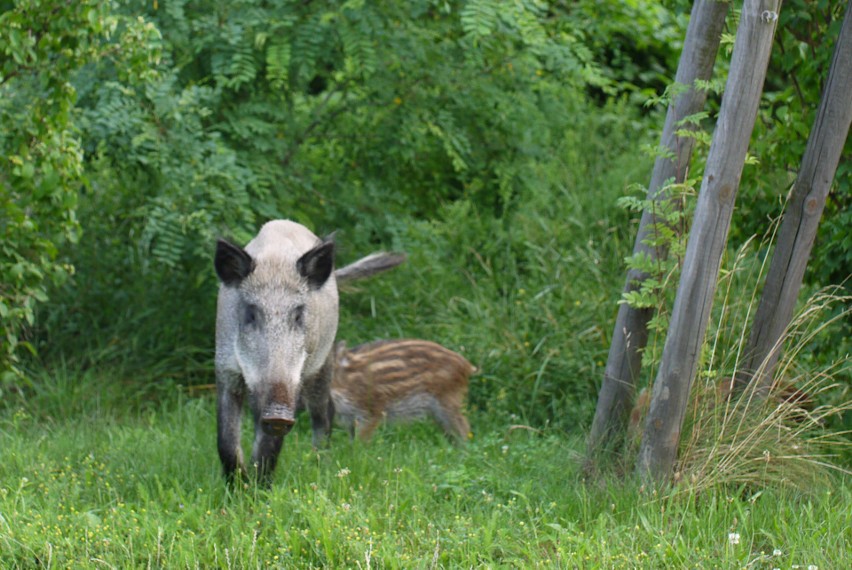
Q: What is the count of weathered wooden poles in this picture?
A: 3